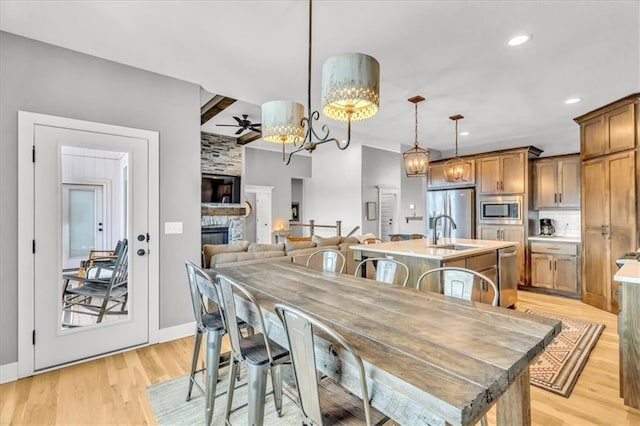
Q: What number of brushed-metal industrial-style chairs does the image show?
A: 6